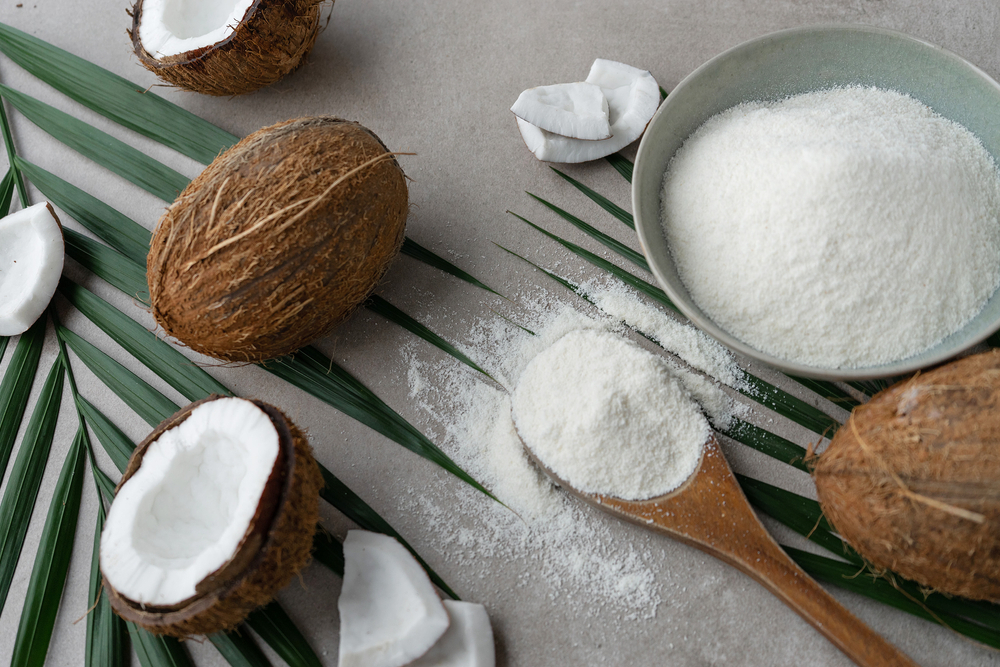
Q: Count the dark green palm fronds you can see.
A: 2